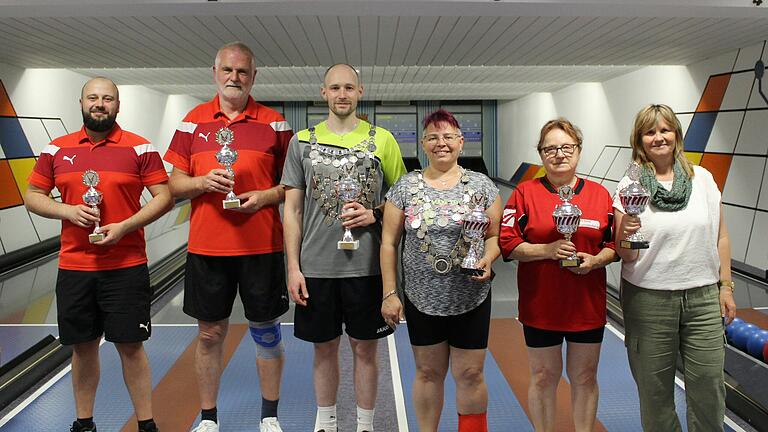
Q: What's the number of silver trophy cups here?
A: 6